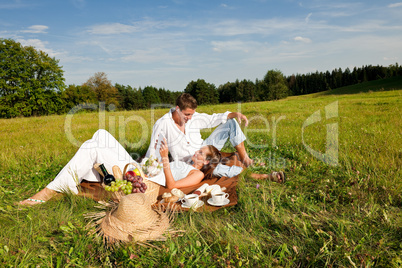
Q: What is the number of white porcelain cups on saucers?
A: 2